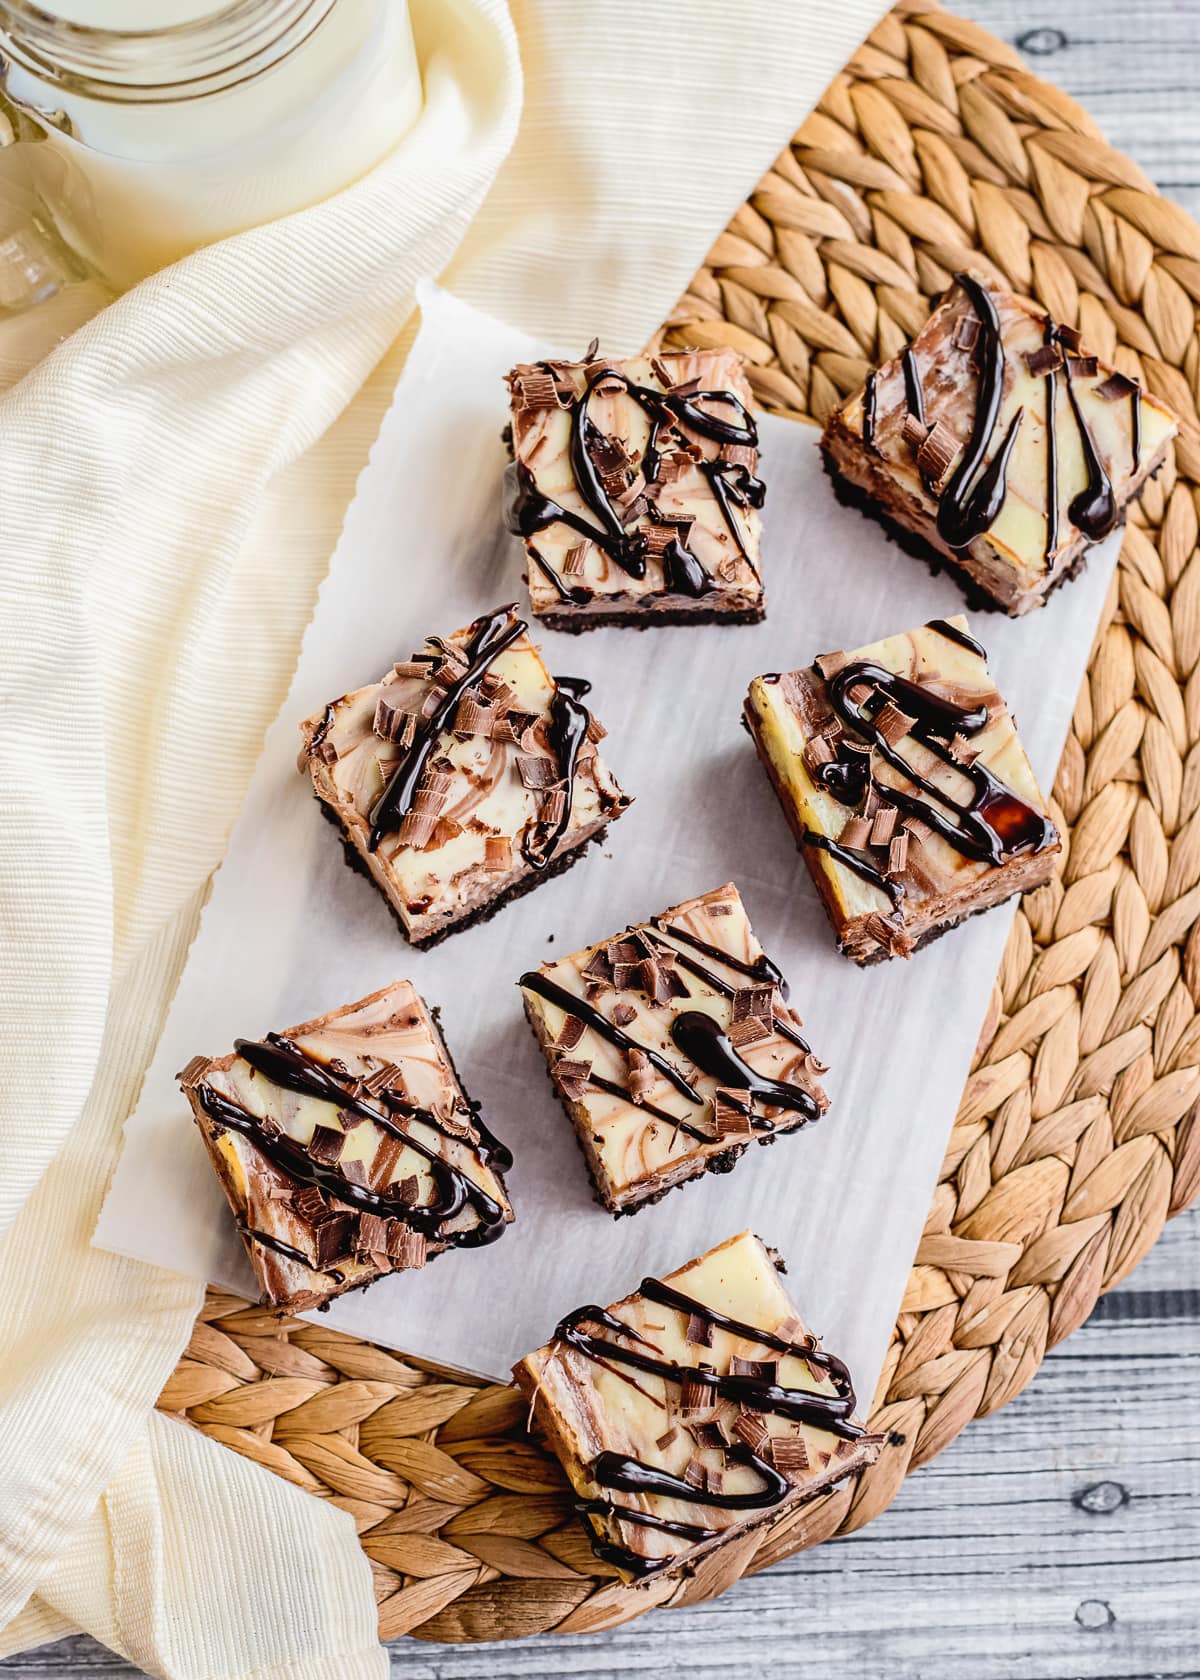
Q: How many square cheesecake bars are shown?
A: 7